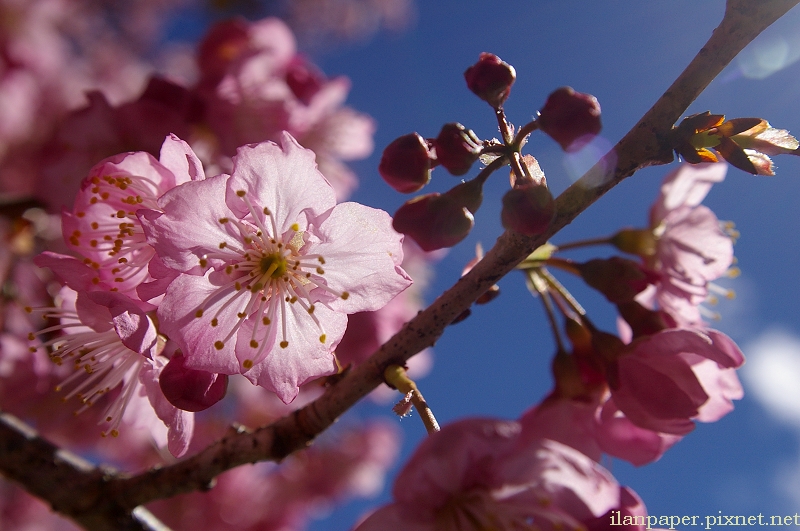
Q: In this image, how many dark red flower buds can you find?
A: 7